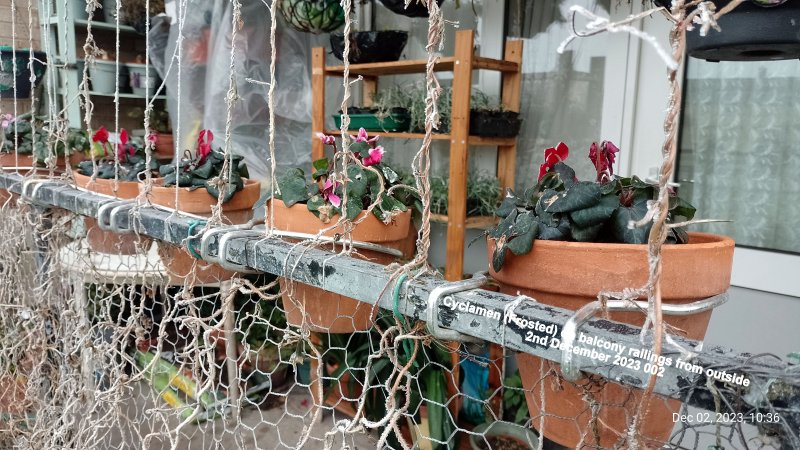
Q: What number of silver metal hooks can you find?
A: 8